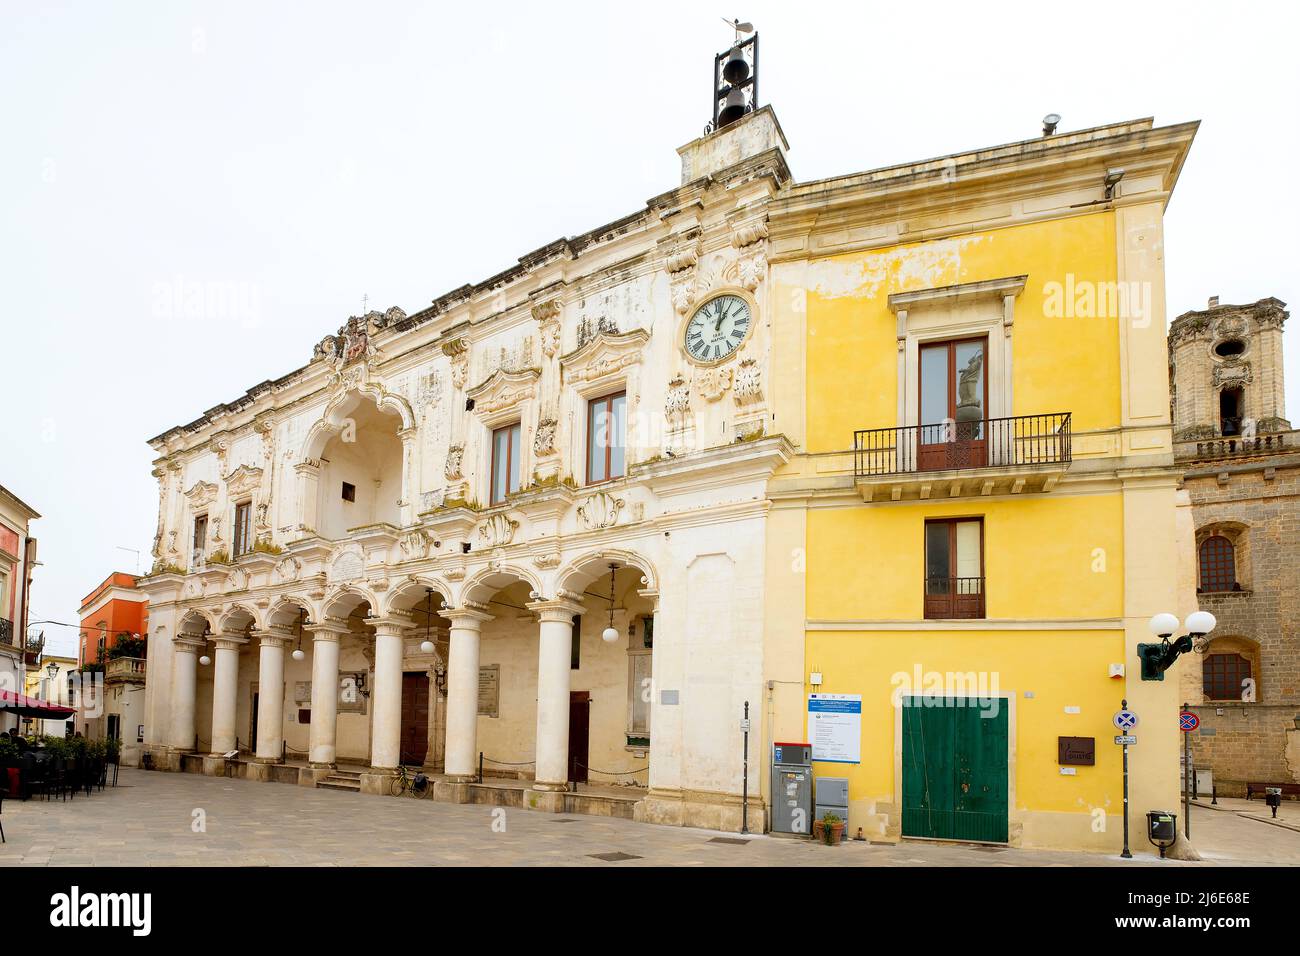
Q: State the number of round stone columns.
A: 7